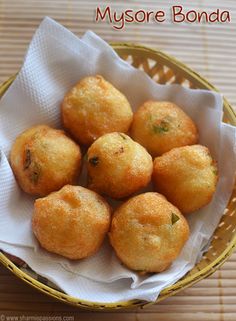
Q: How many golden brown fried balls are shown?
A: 7